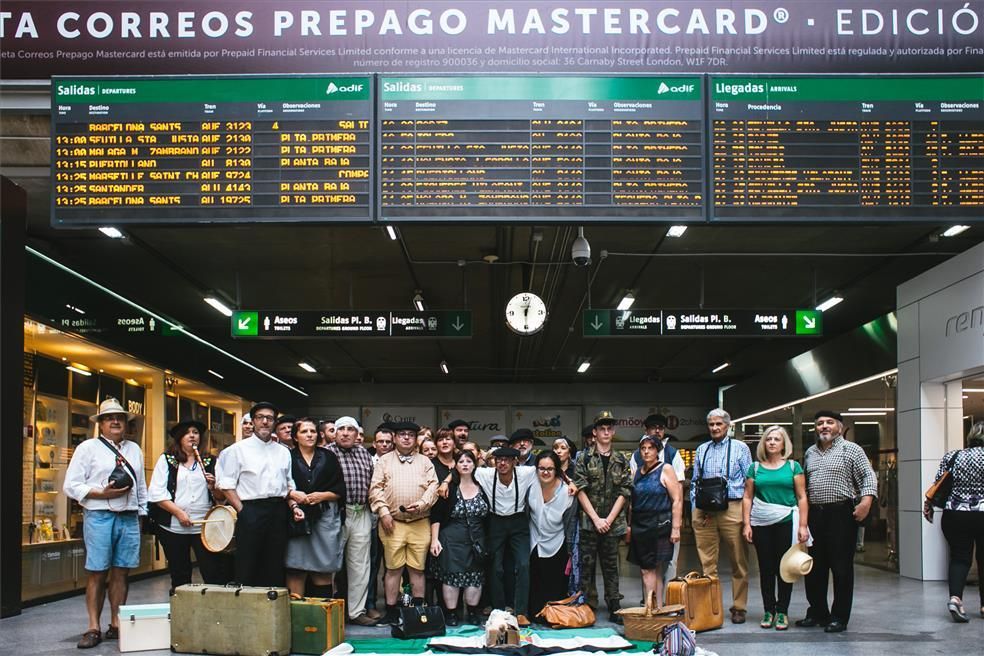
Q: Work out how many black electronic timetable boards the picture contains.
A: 3